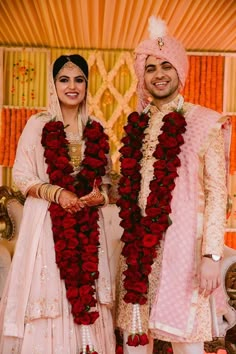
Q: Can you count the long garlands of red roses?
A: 2